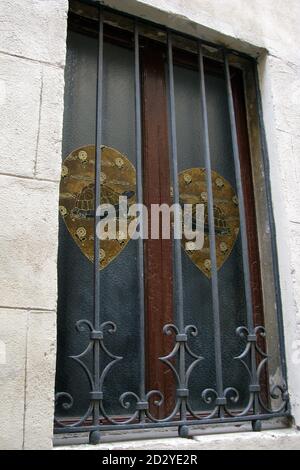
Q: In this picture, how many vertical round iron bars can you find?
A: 5